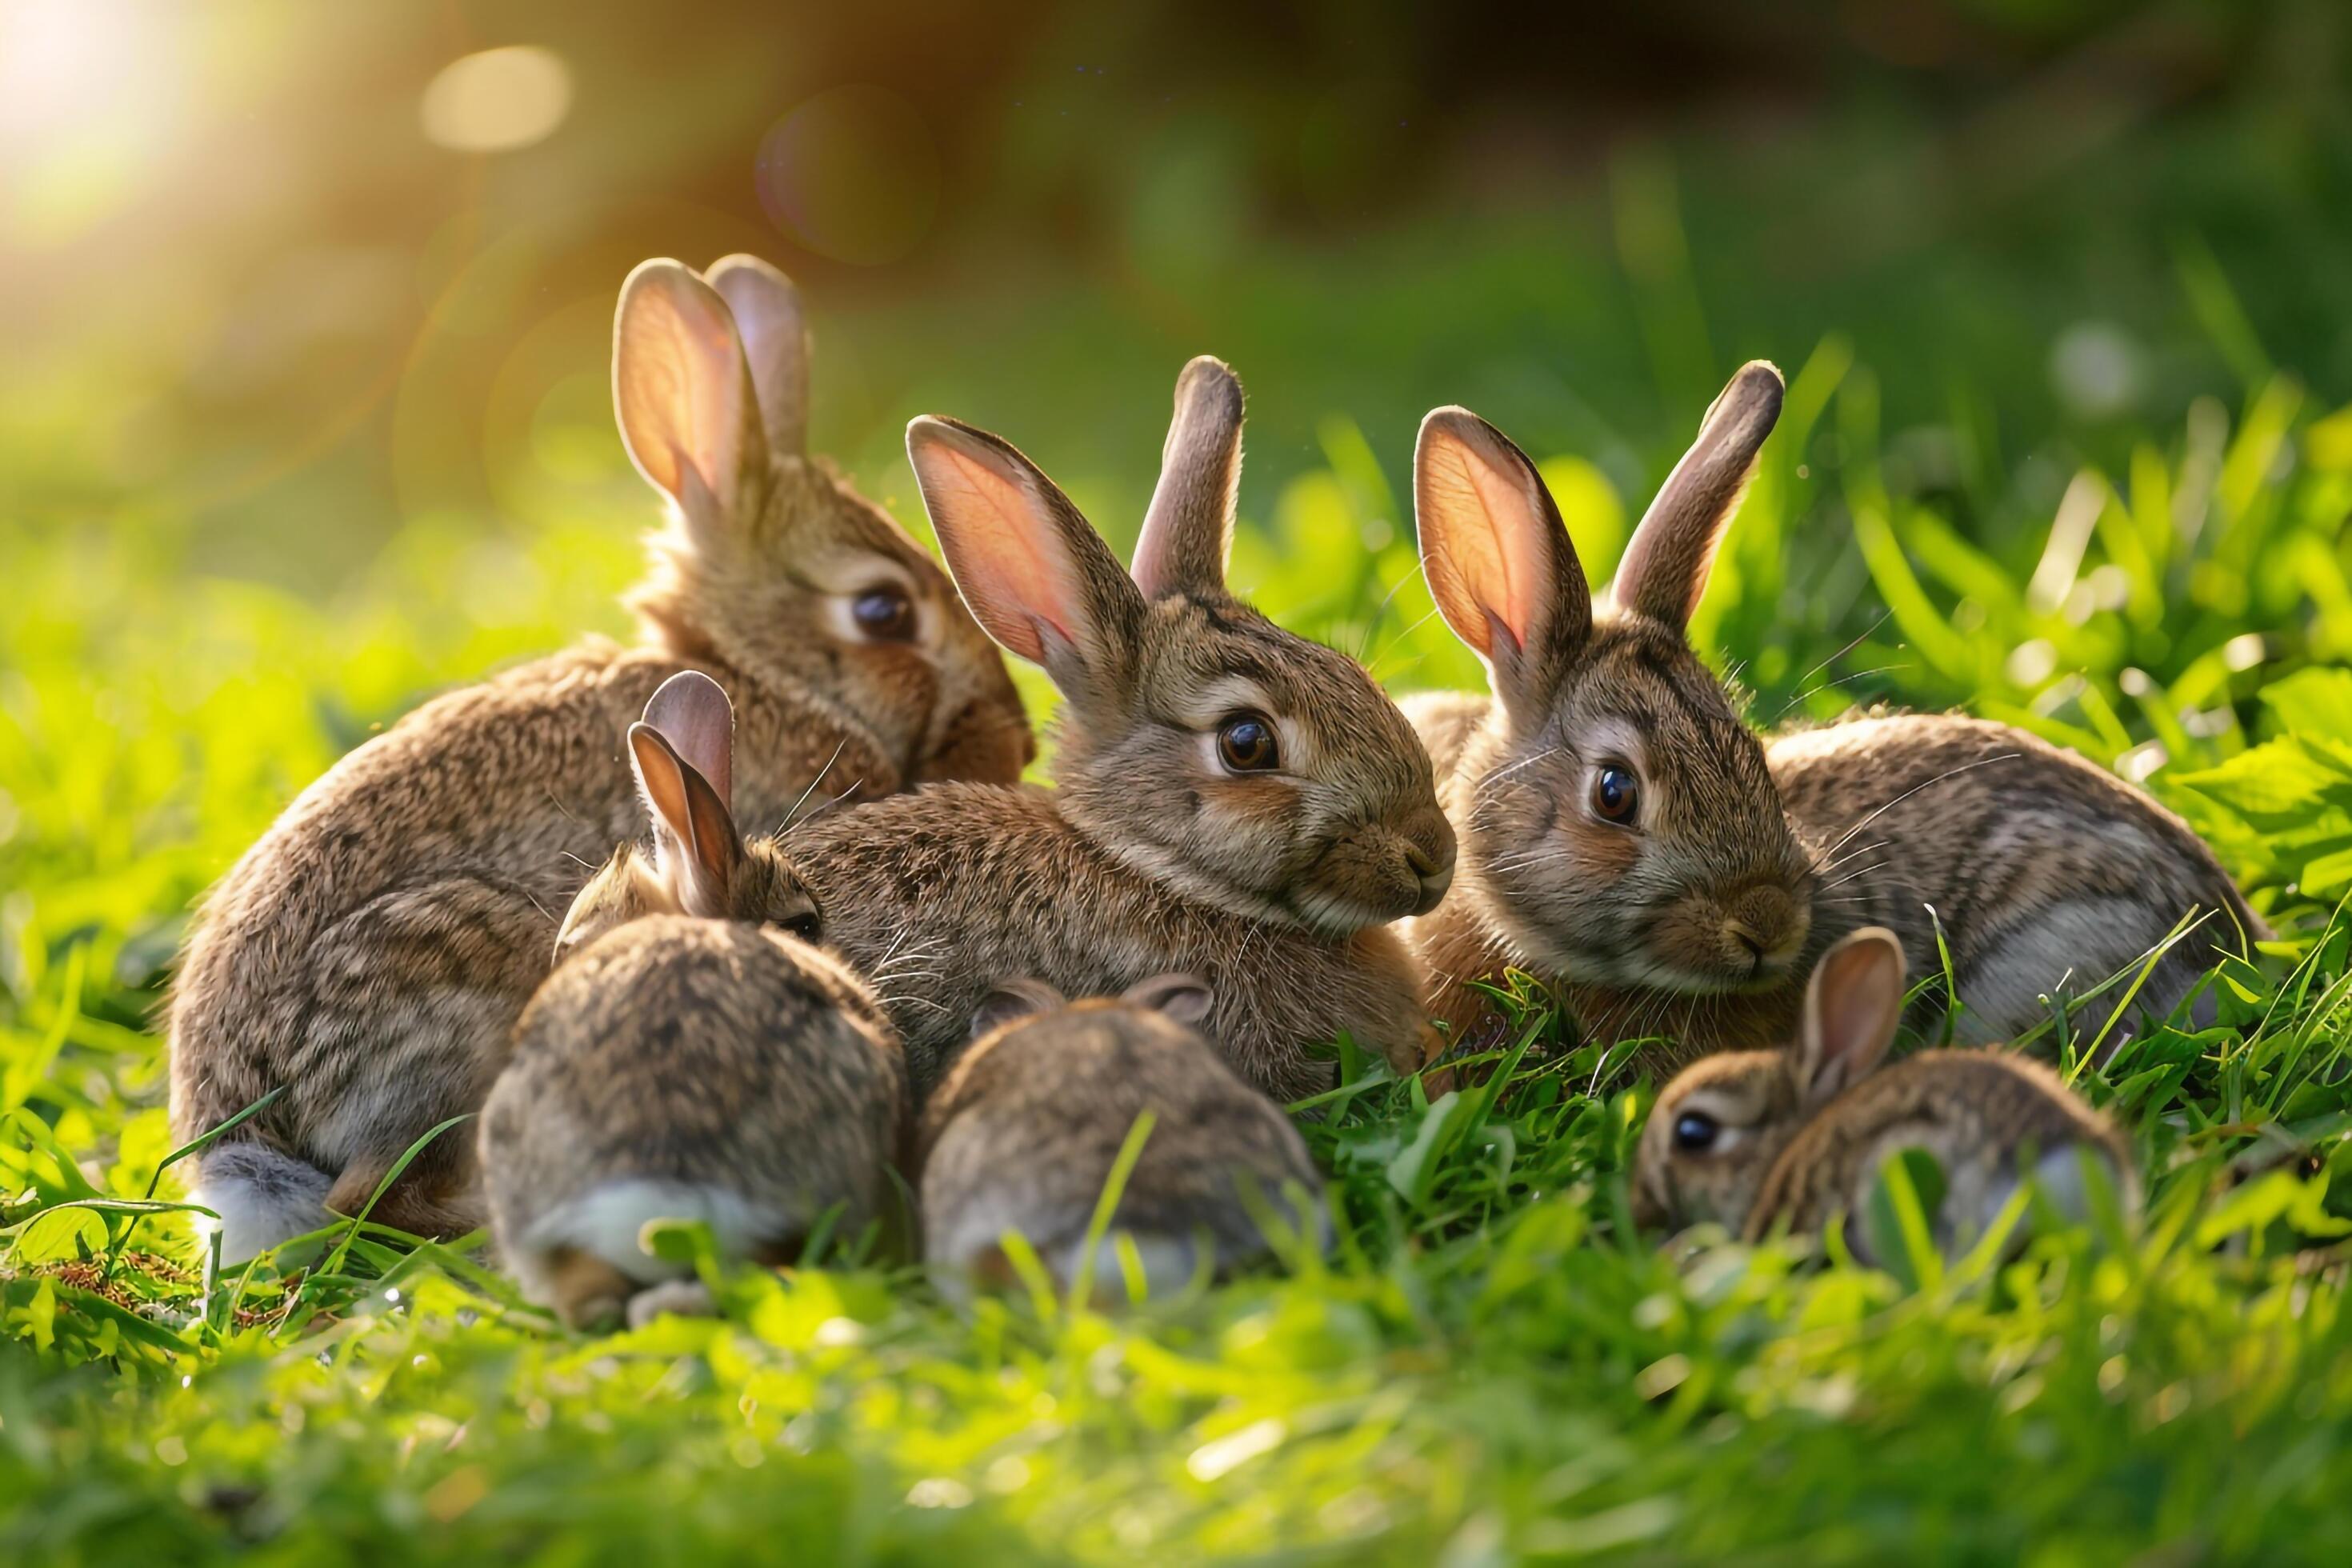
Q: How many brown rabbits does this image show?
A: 6